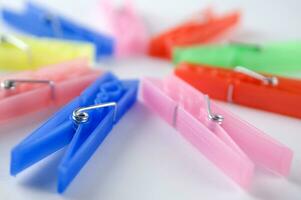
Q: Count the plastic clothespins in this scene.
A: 9